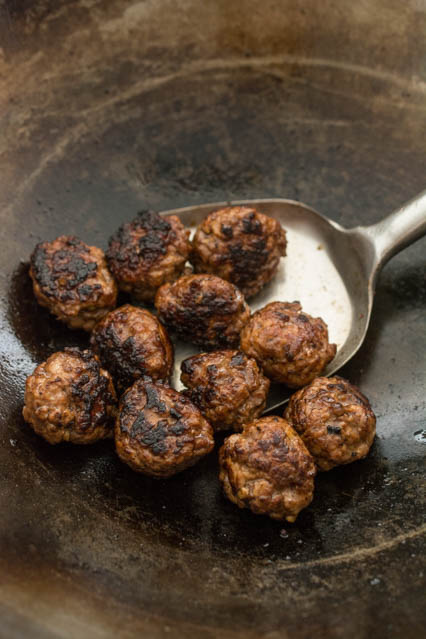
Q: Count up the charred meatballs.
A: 11